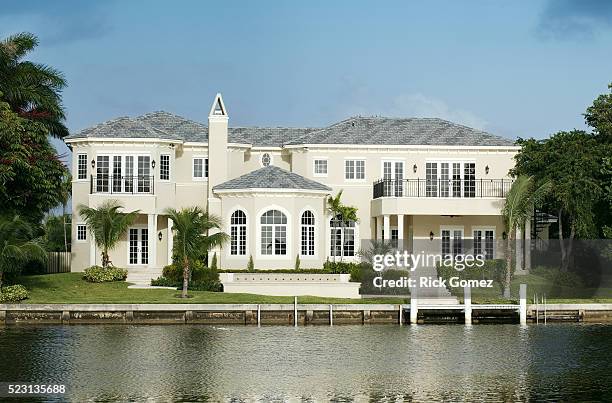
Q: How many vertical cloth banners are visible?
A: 0